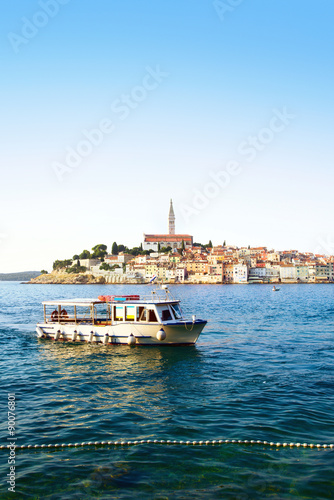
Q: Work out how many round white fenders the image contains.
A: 2